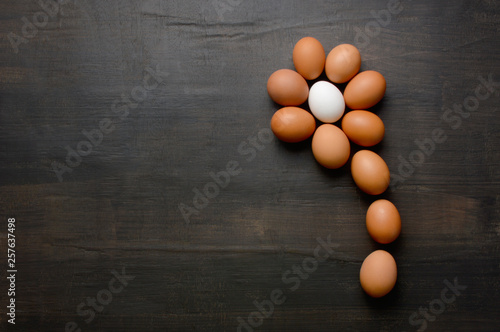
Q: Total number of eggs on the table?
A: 11